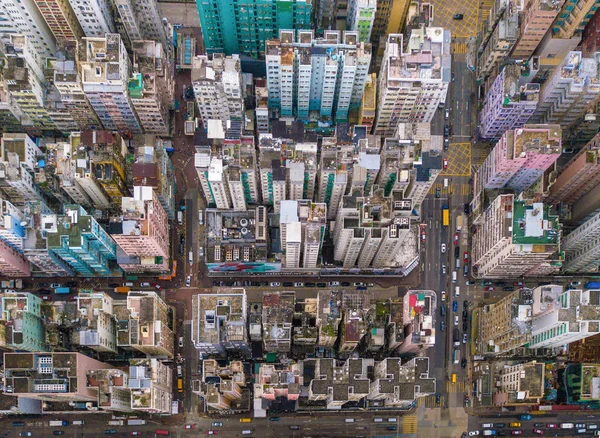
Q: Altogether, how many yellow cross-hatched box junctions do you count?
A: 2